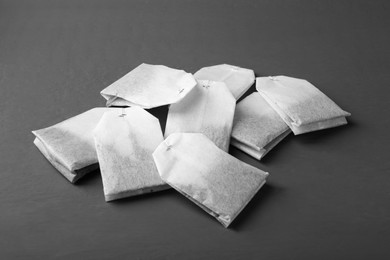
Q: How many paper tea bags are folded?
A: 8